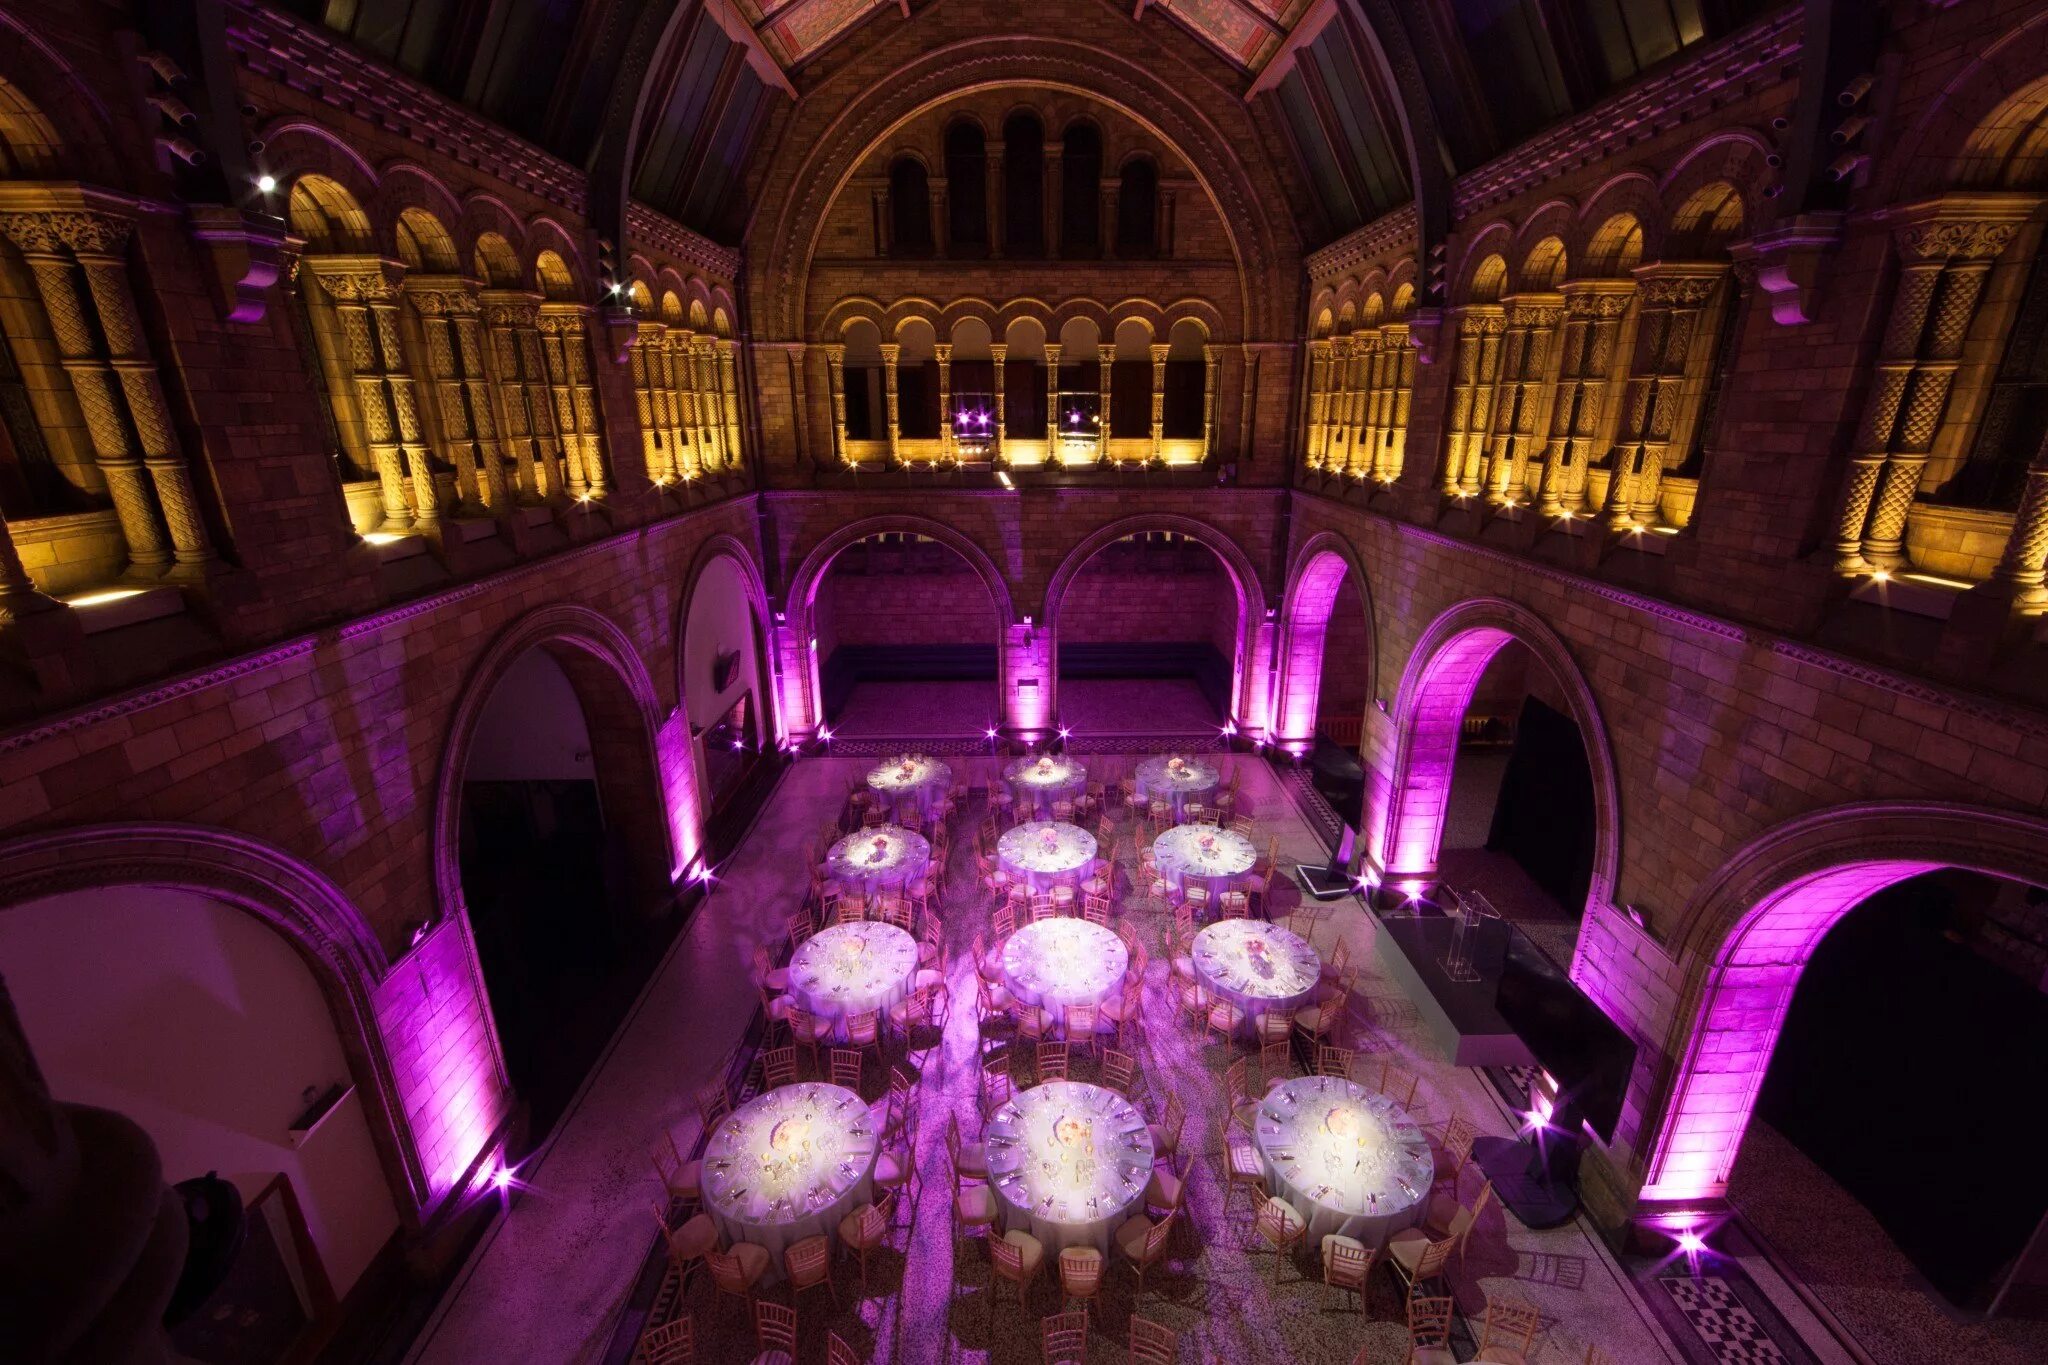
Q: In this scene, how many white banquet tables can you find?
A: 12